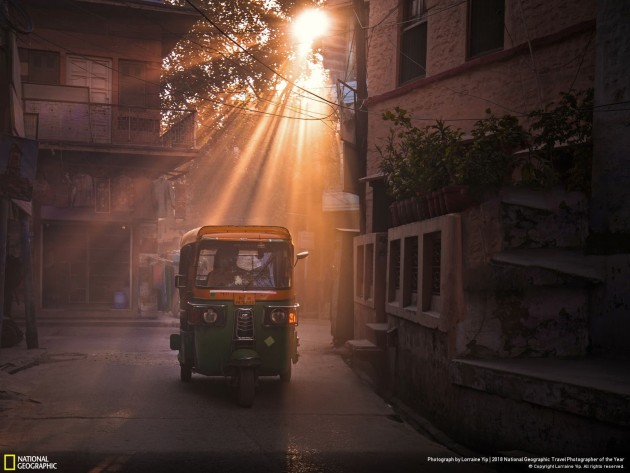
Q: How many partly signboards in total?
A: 1